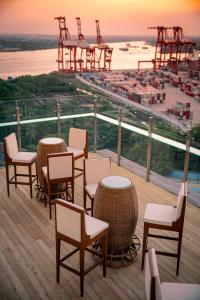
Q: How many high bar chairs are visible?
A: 7